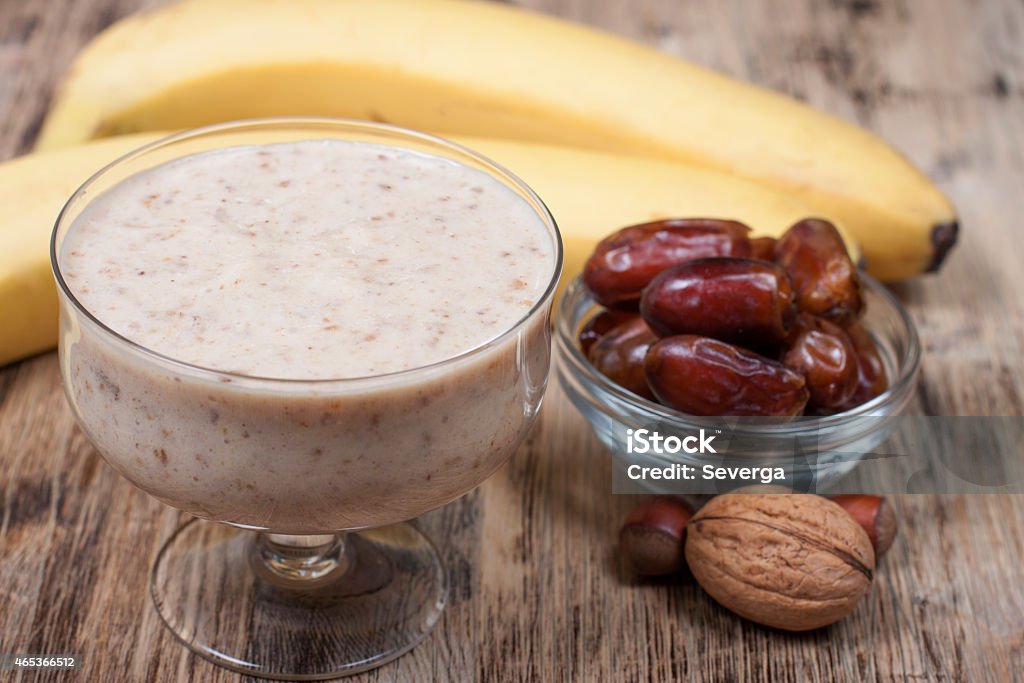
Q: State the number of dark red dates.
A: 9